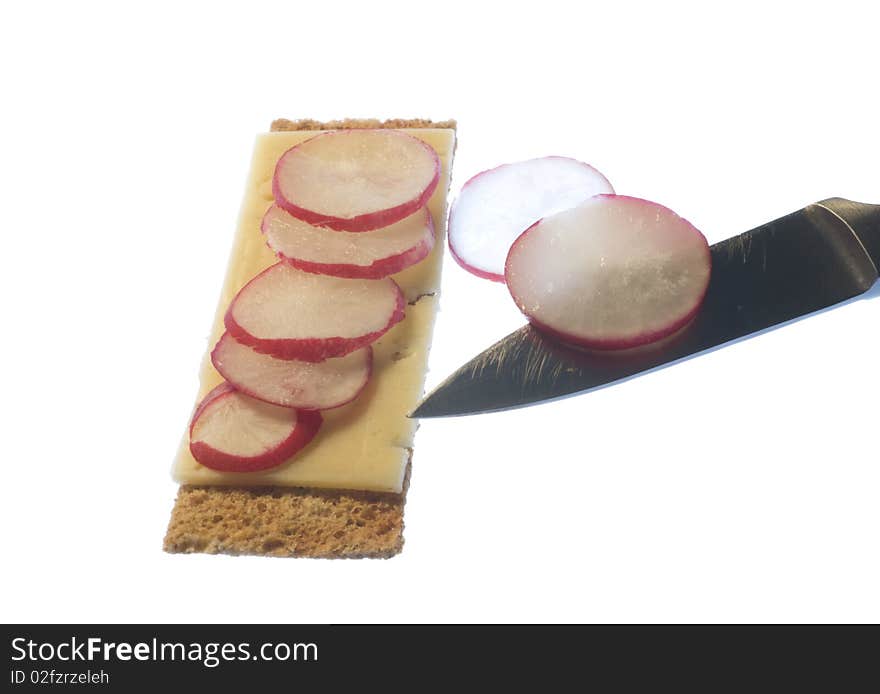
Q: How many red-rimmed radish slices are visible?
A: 7